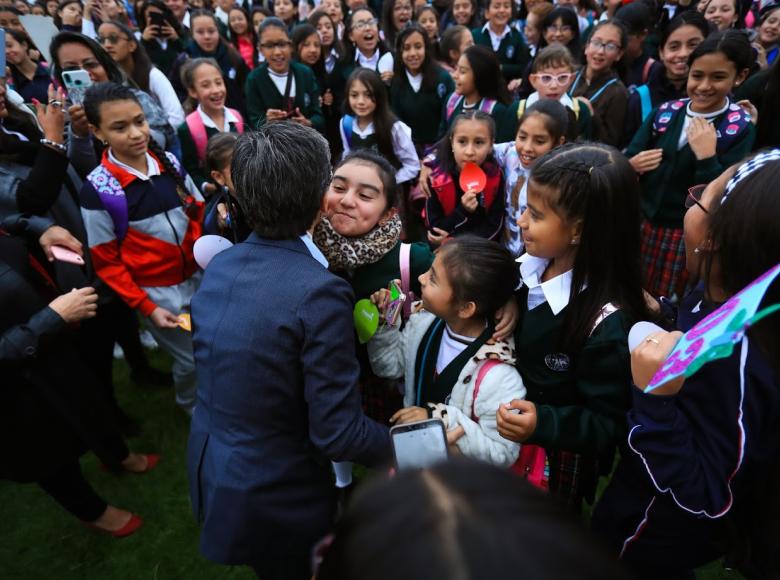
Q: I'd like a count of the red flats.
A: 2